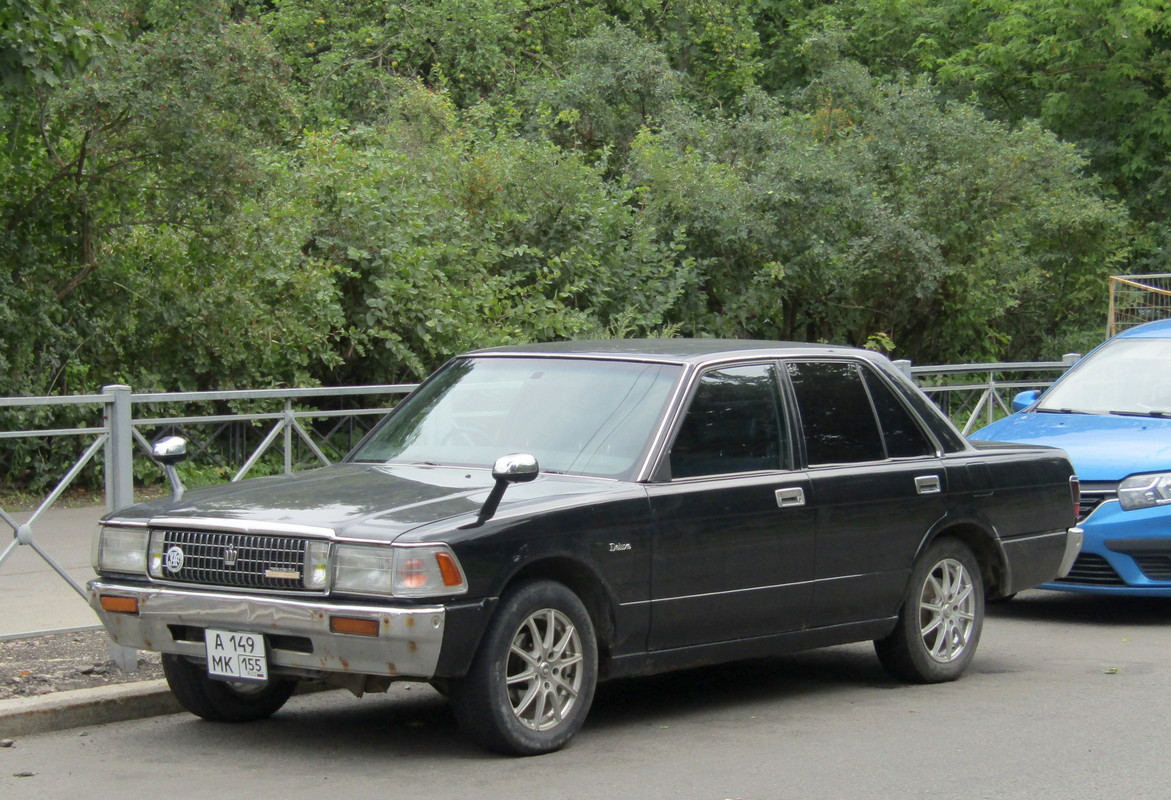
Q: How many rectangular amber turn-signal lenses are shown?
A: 2